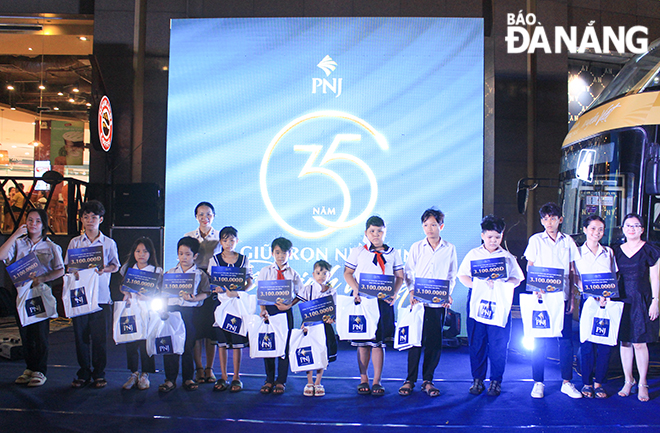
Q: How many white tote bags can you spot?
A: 12